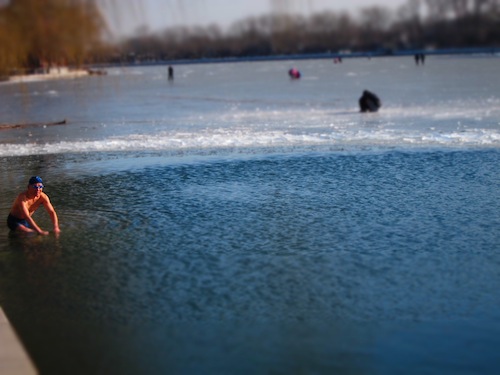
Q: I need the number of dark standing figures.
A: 3